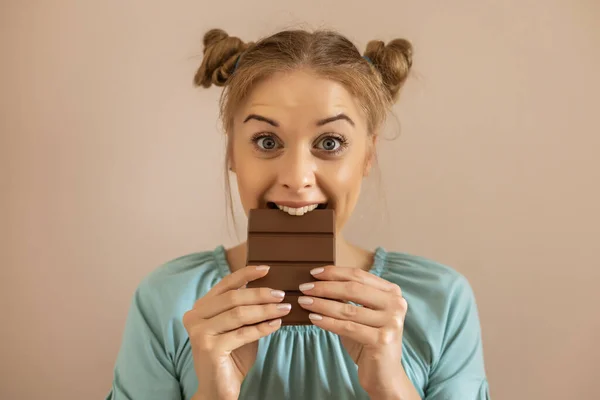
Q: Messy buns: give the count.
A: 2